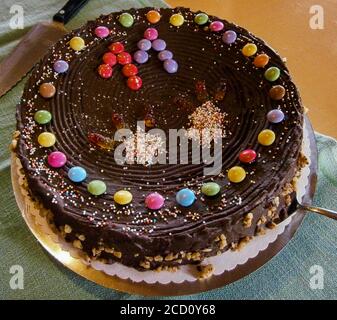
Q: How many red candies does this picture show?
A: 7